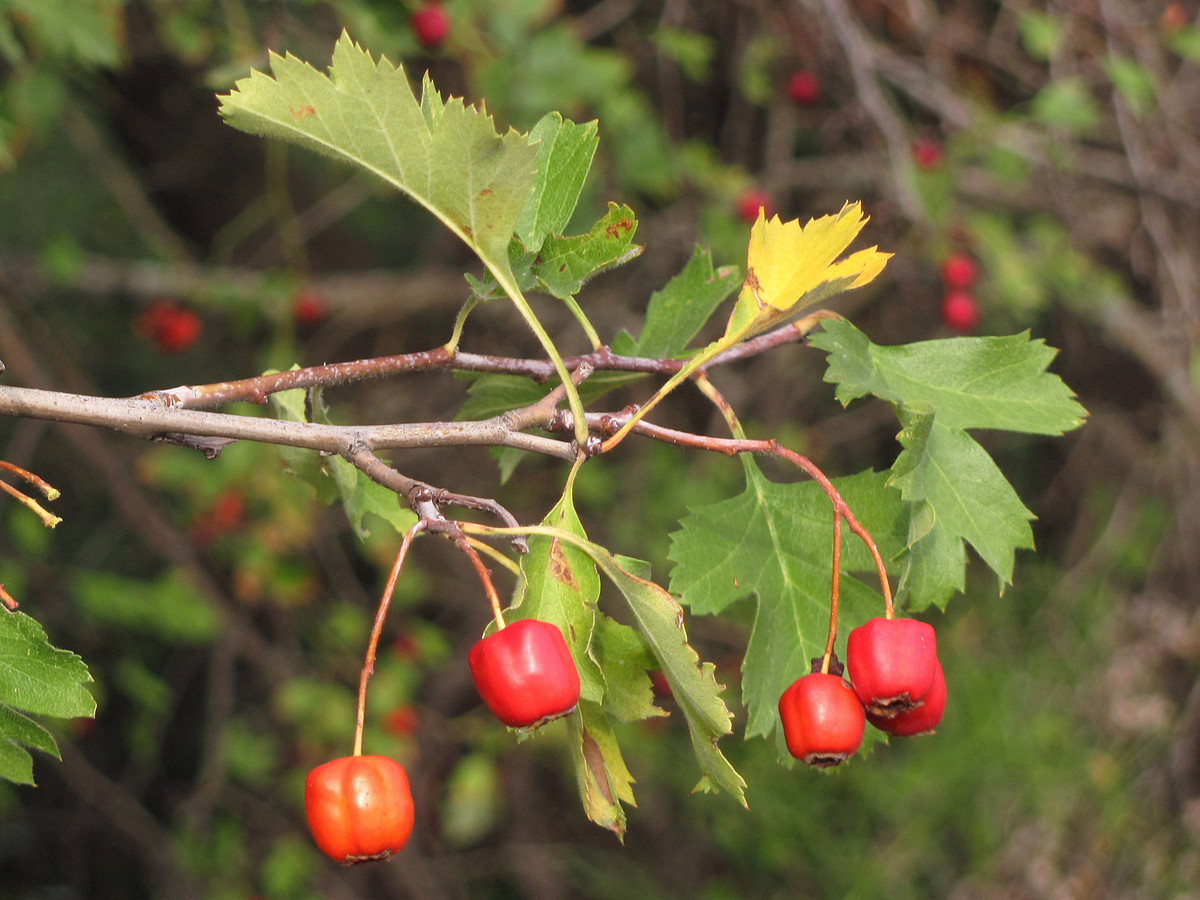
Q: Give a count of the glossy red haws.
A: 5